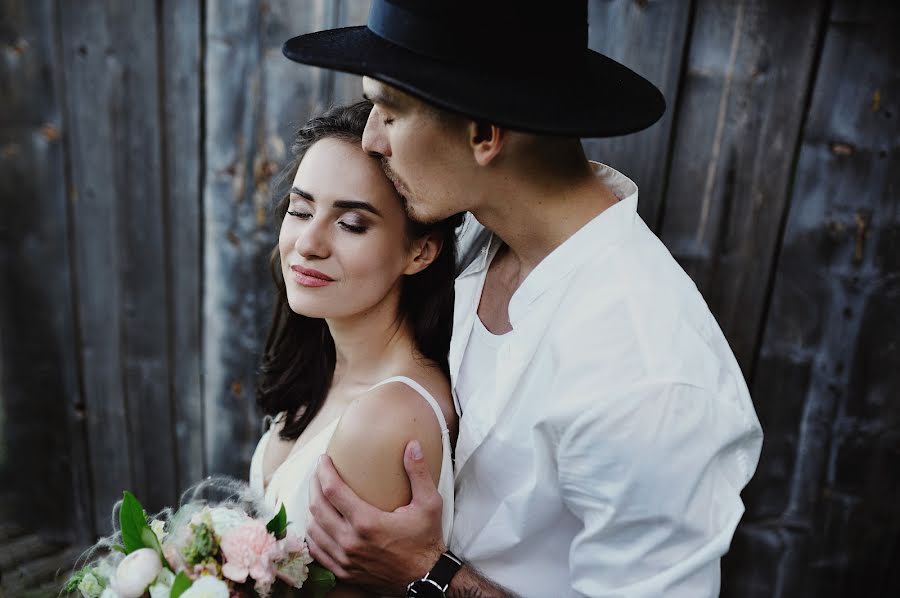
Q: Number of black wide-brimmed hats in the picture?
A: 1